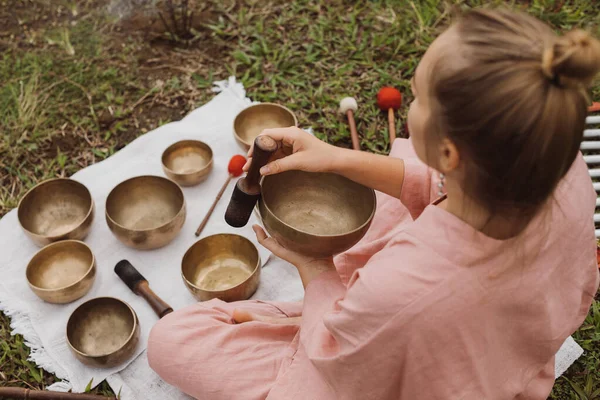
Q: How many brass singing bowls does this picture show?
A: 8